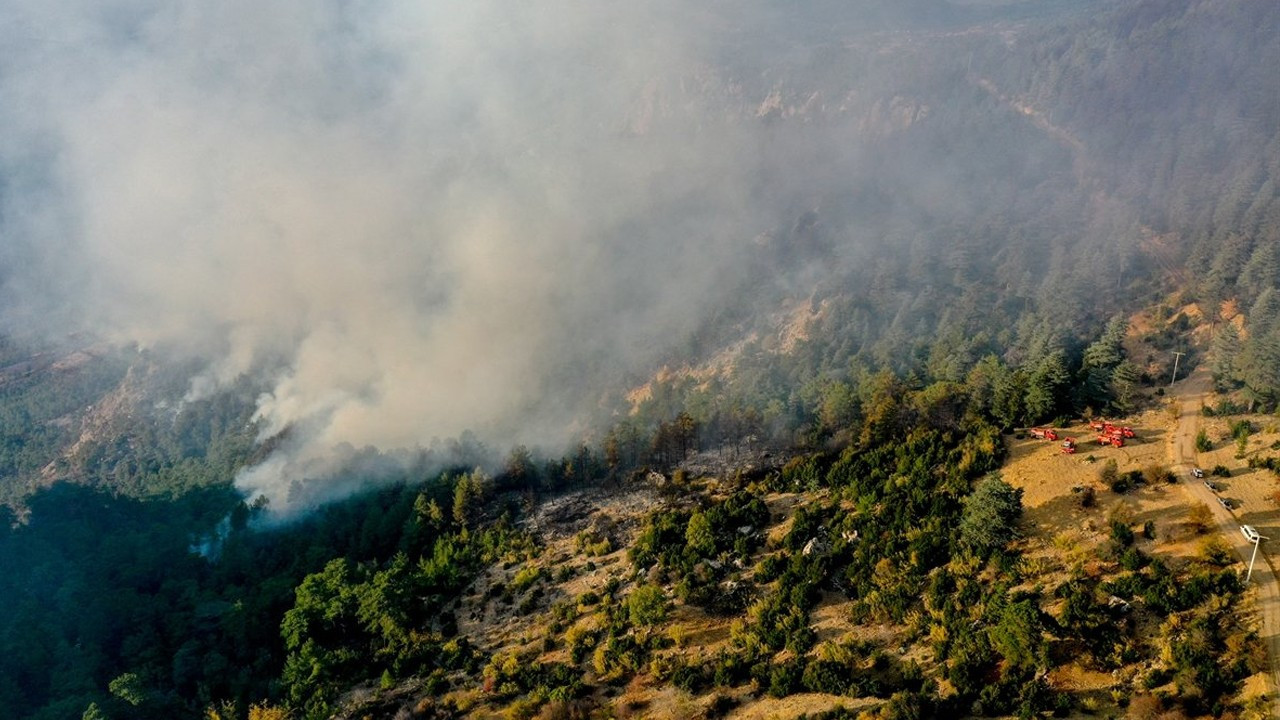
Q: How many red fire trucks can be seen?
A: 5